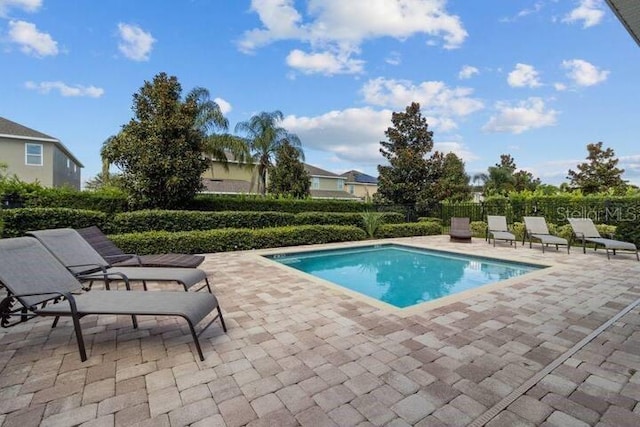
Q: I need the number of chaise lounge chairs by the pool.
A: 7